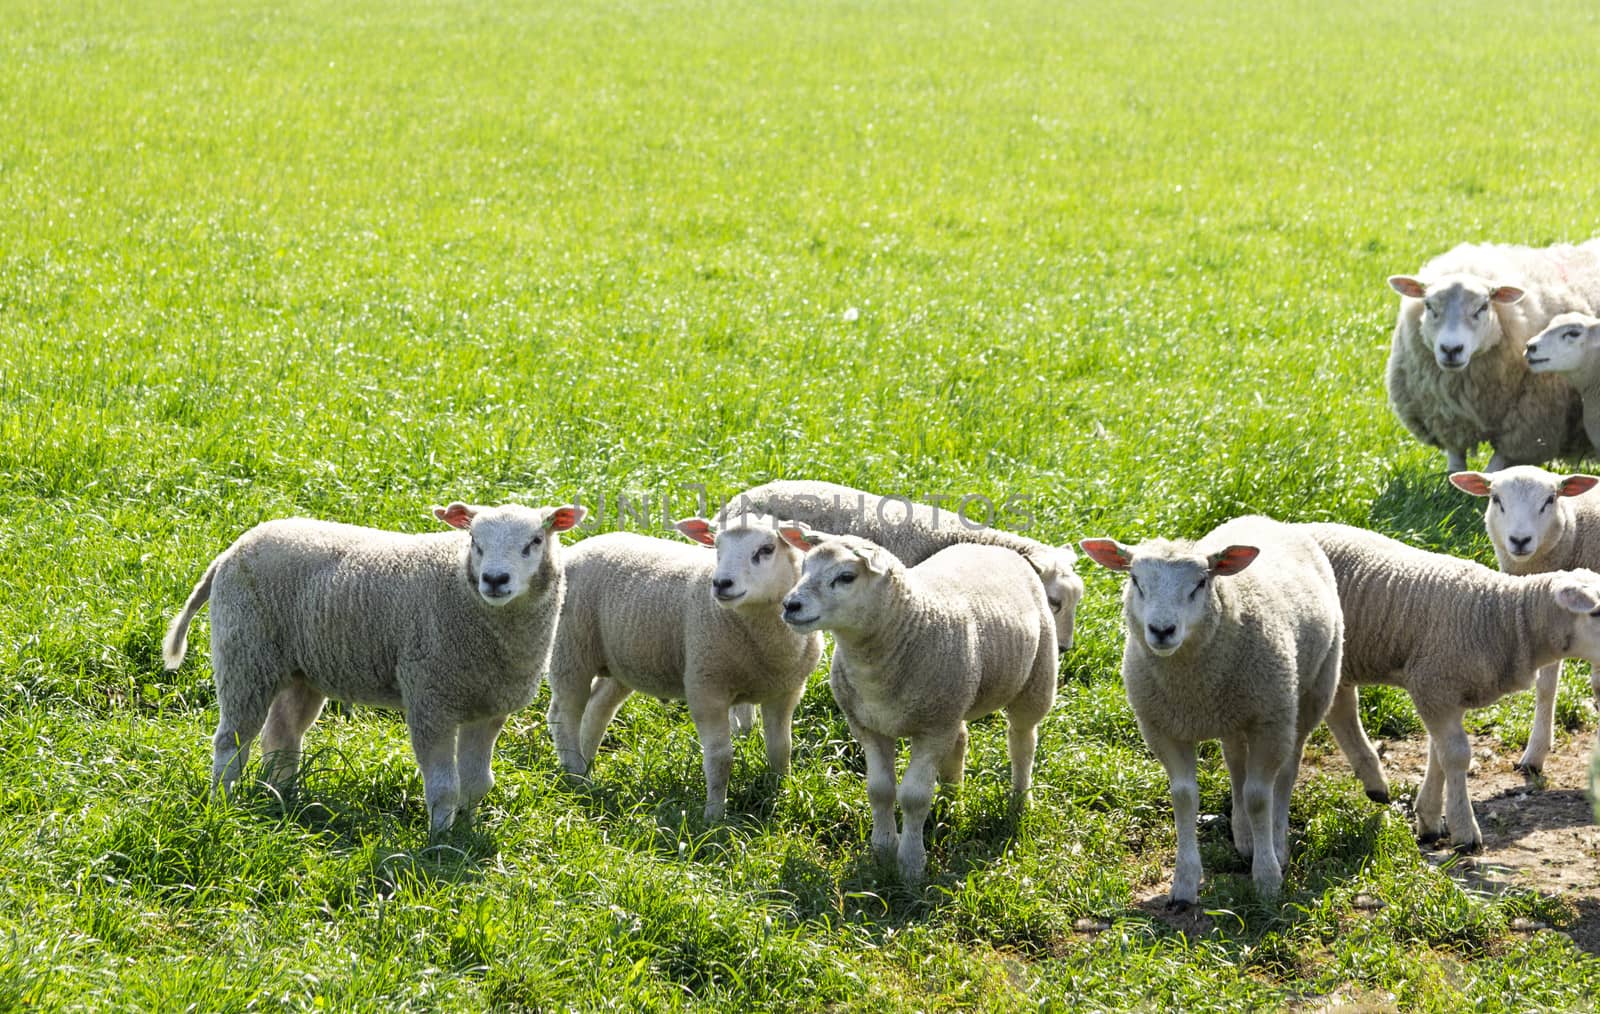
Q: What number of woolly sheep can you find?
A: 9